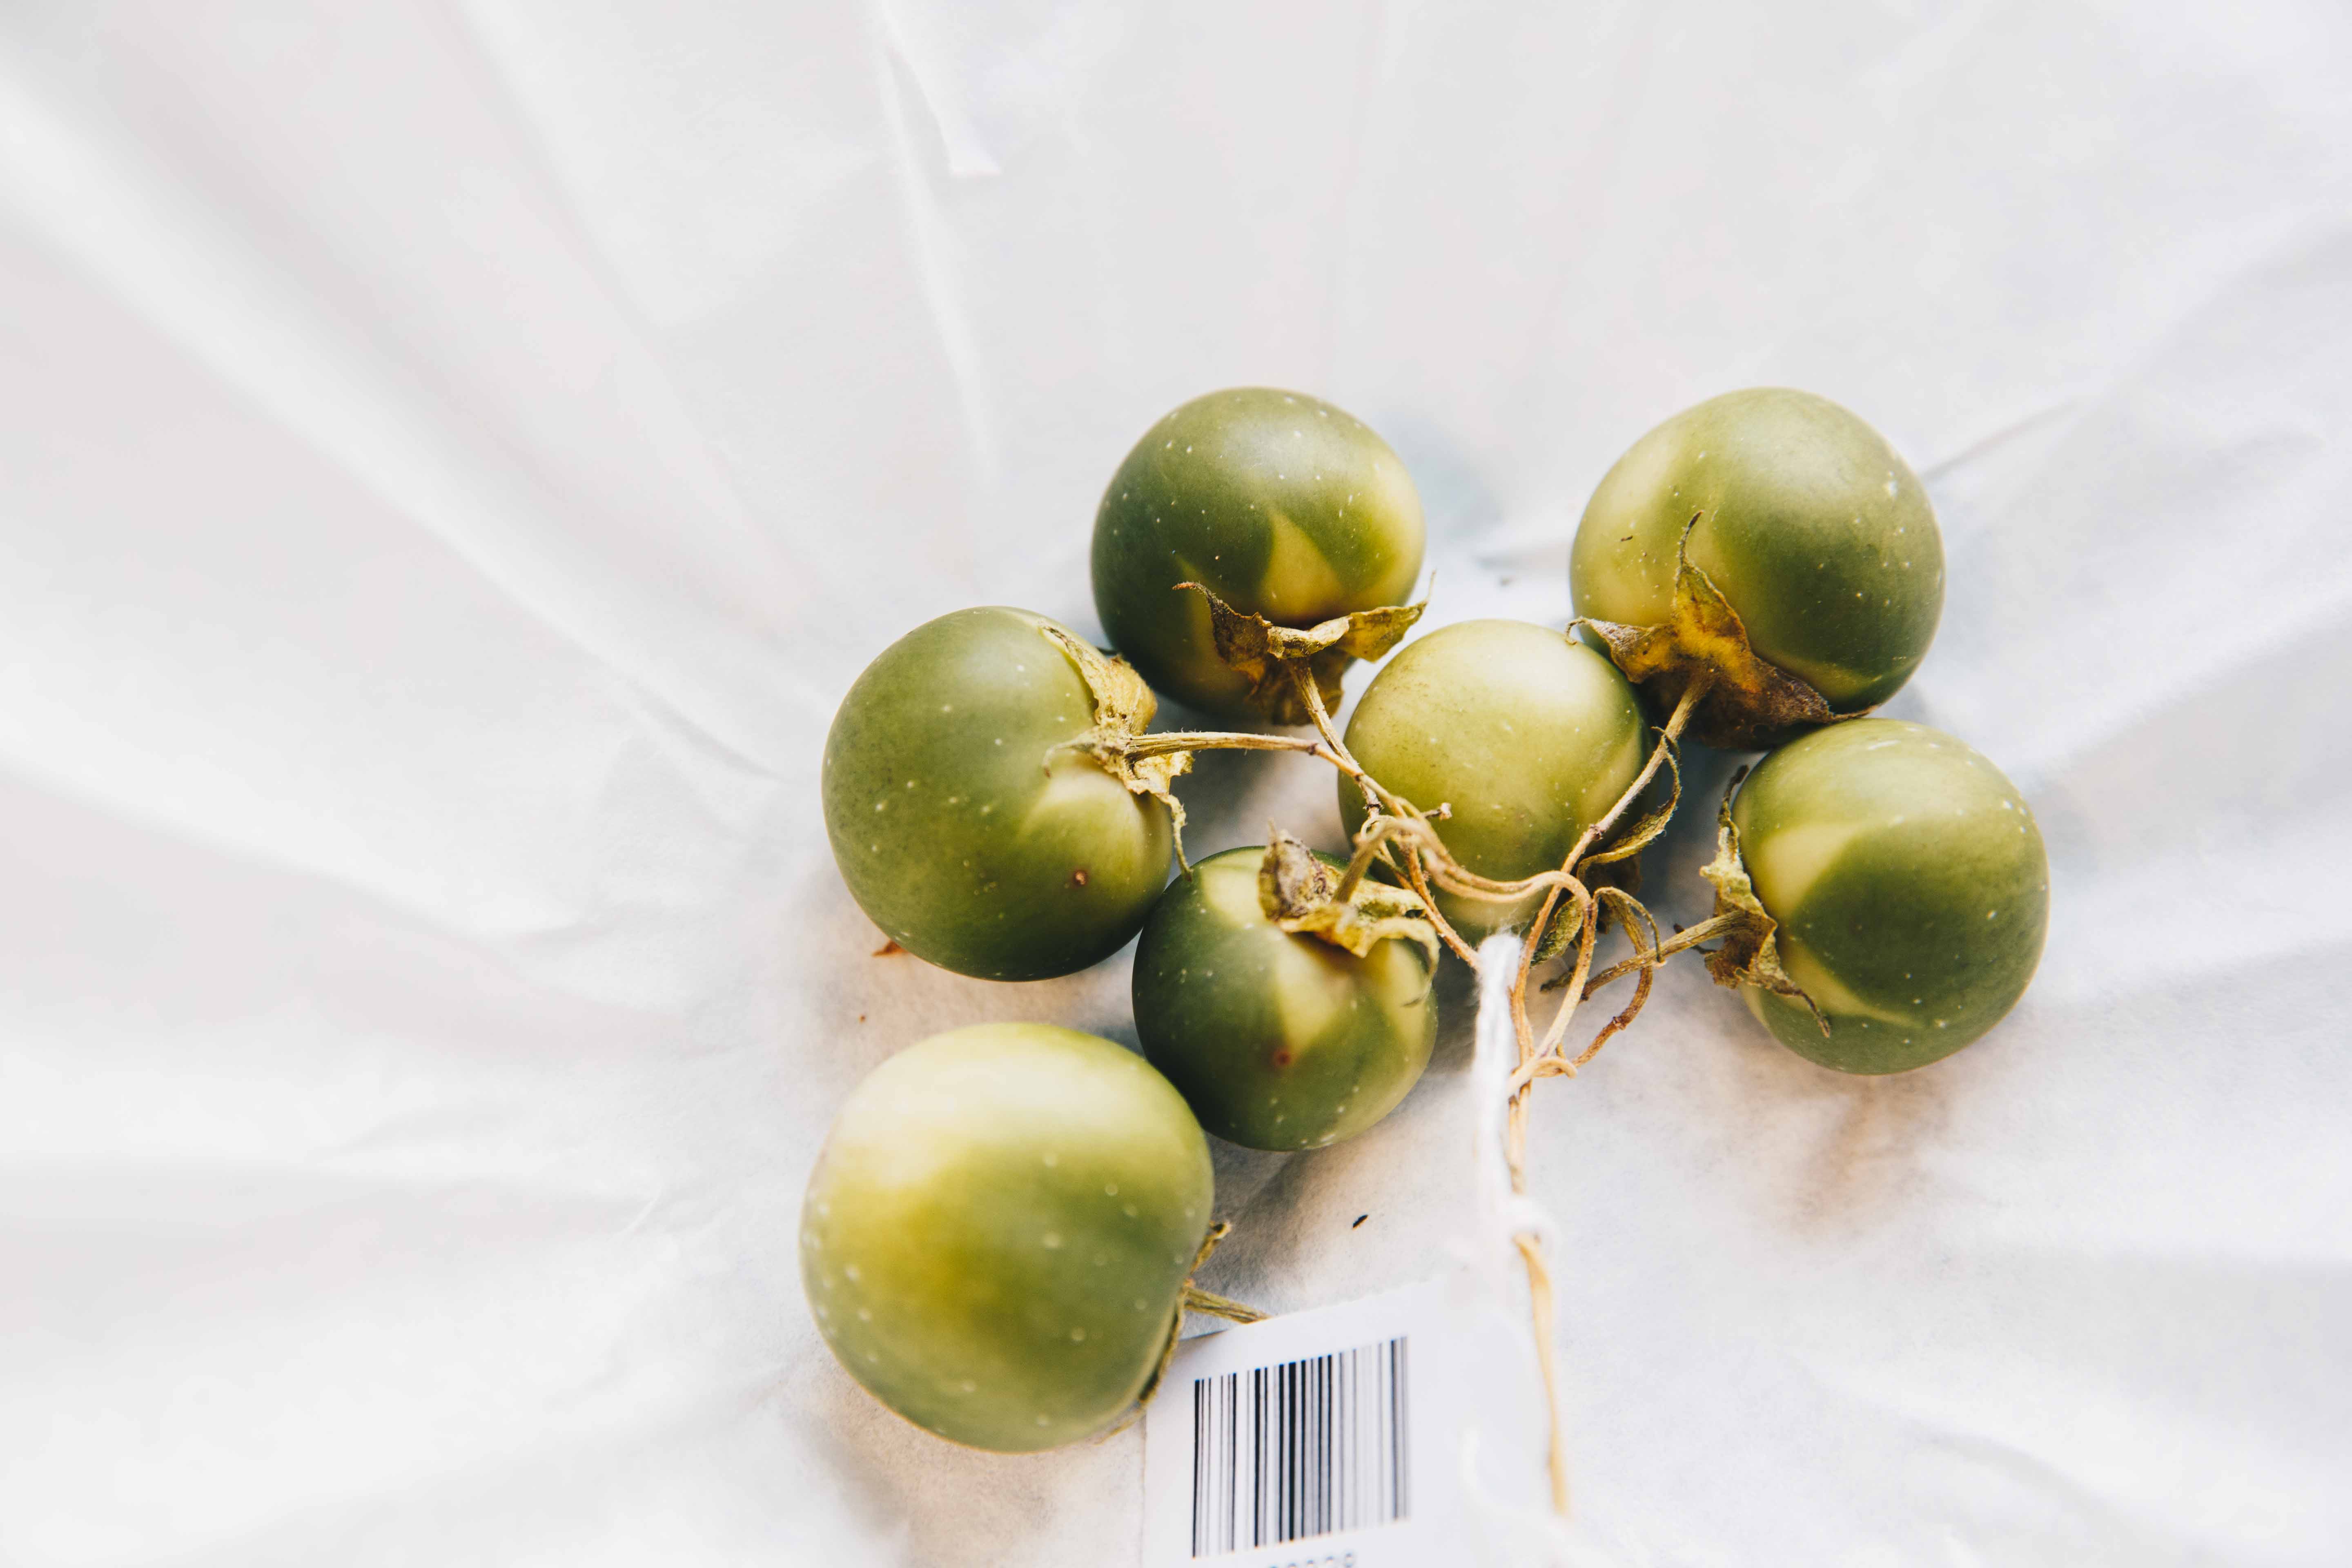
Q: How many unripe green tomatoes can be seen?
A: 7